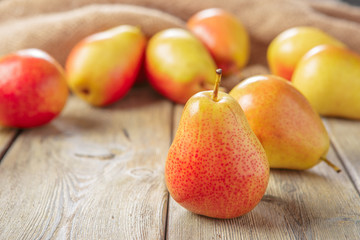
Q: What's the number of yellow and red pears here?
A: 8